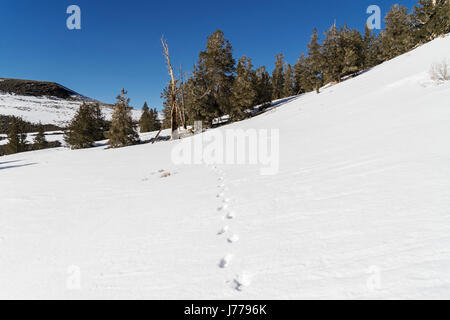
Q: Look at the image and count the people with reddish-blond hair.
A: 0